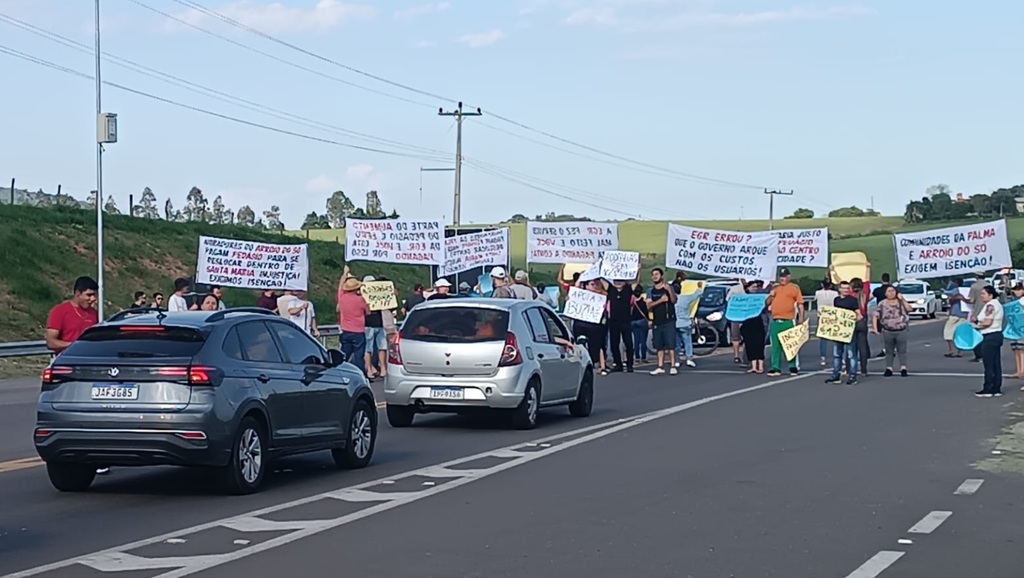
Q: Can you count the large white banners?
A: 7